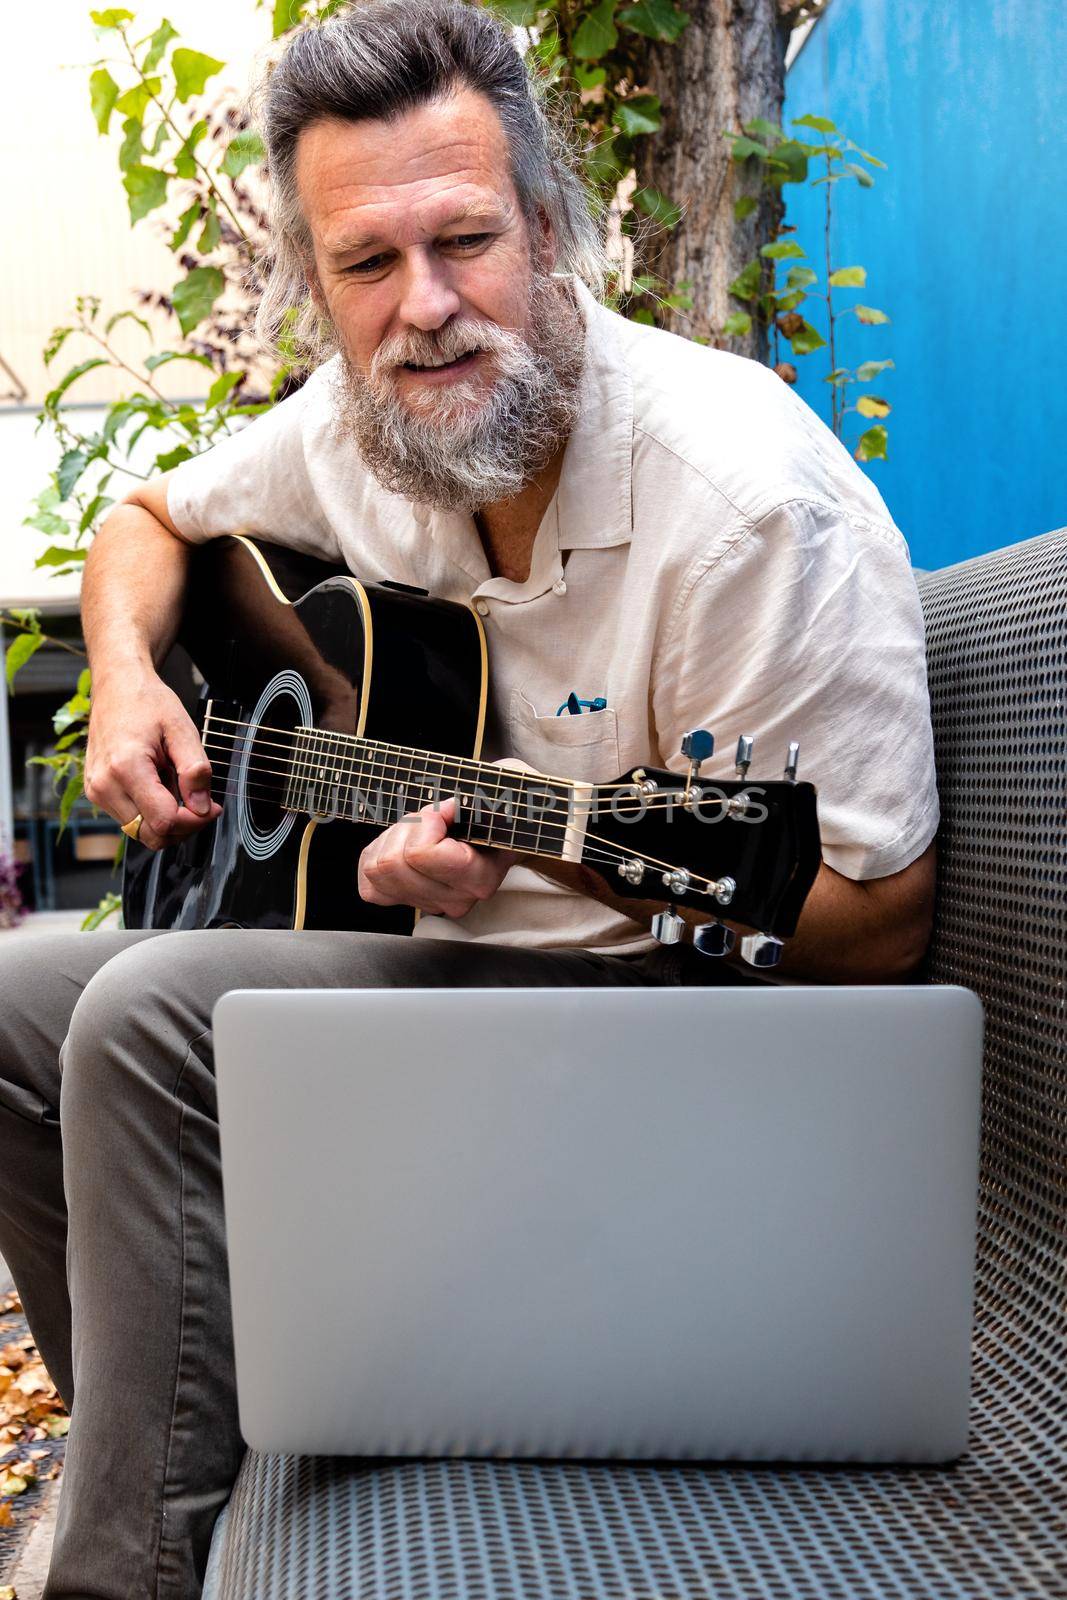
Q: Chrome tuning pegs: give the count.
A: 6